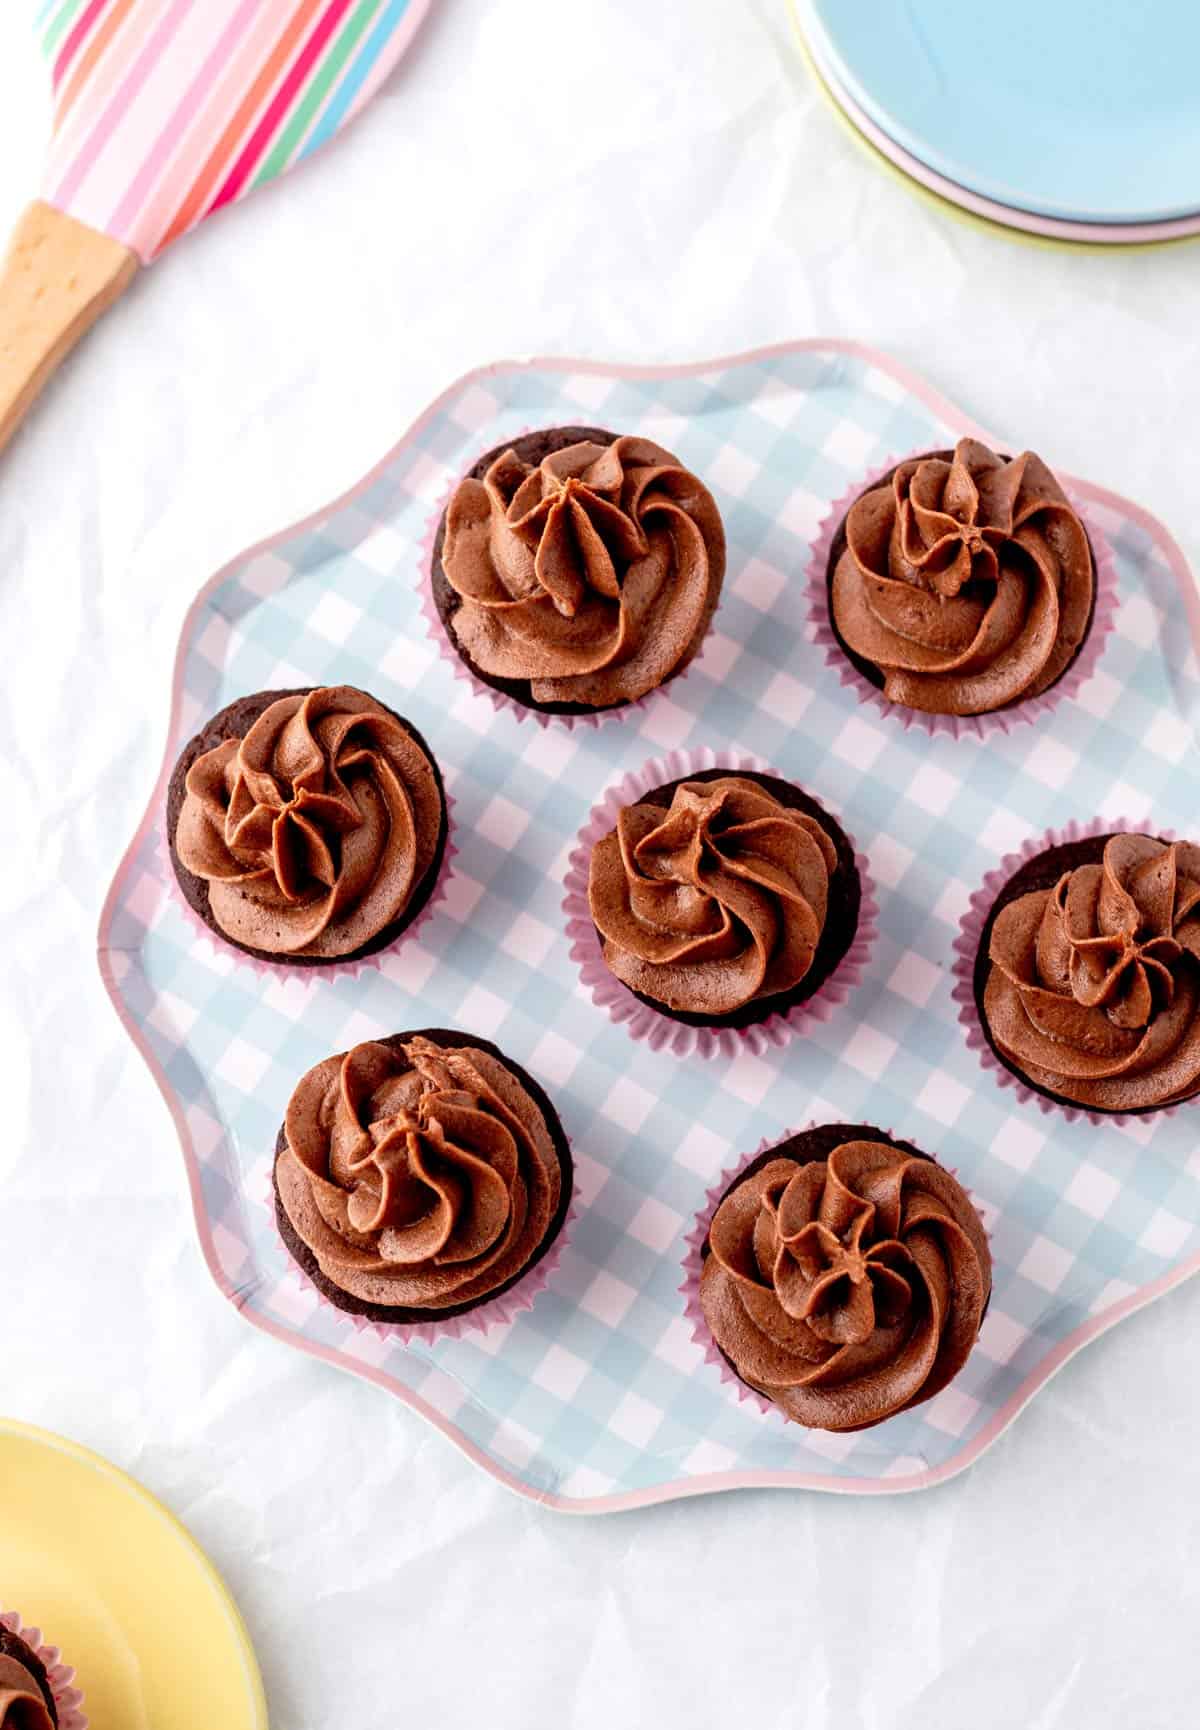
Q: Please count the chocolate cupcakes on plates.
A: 8